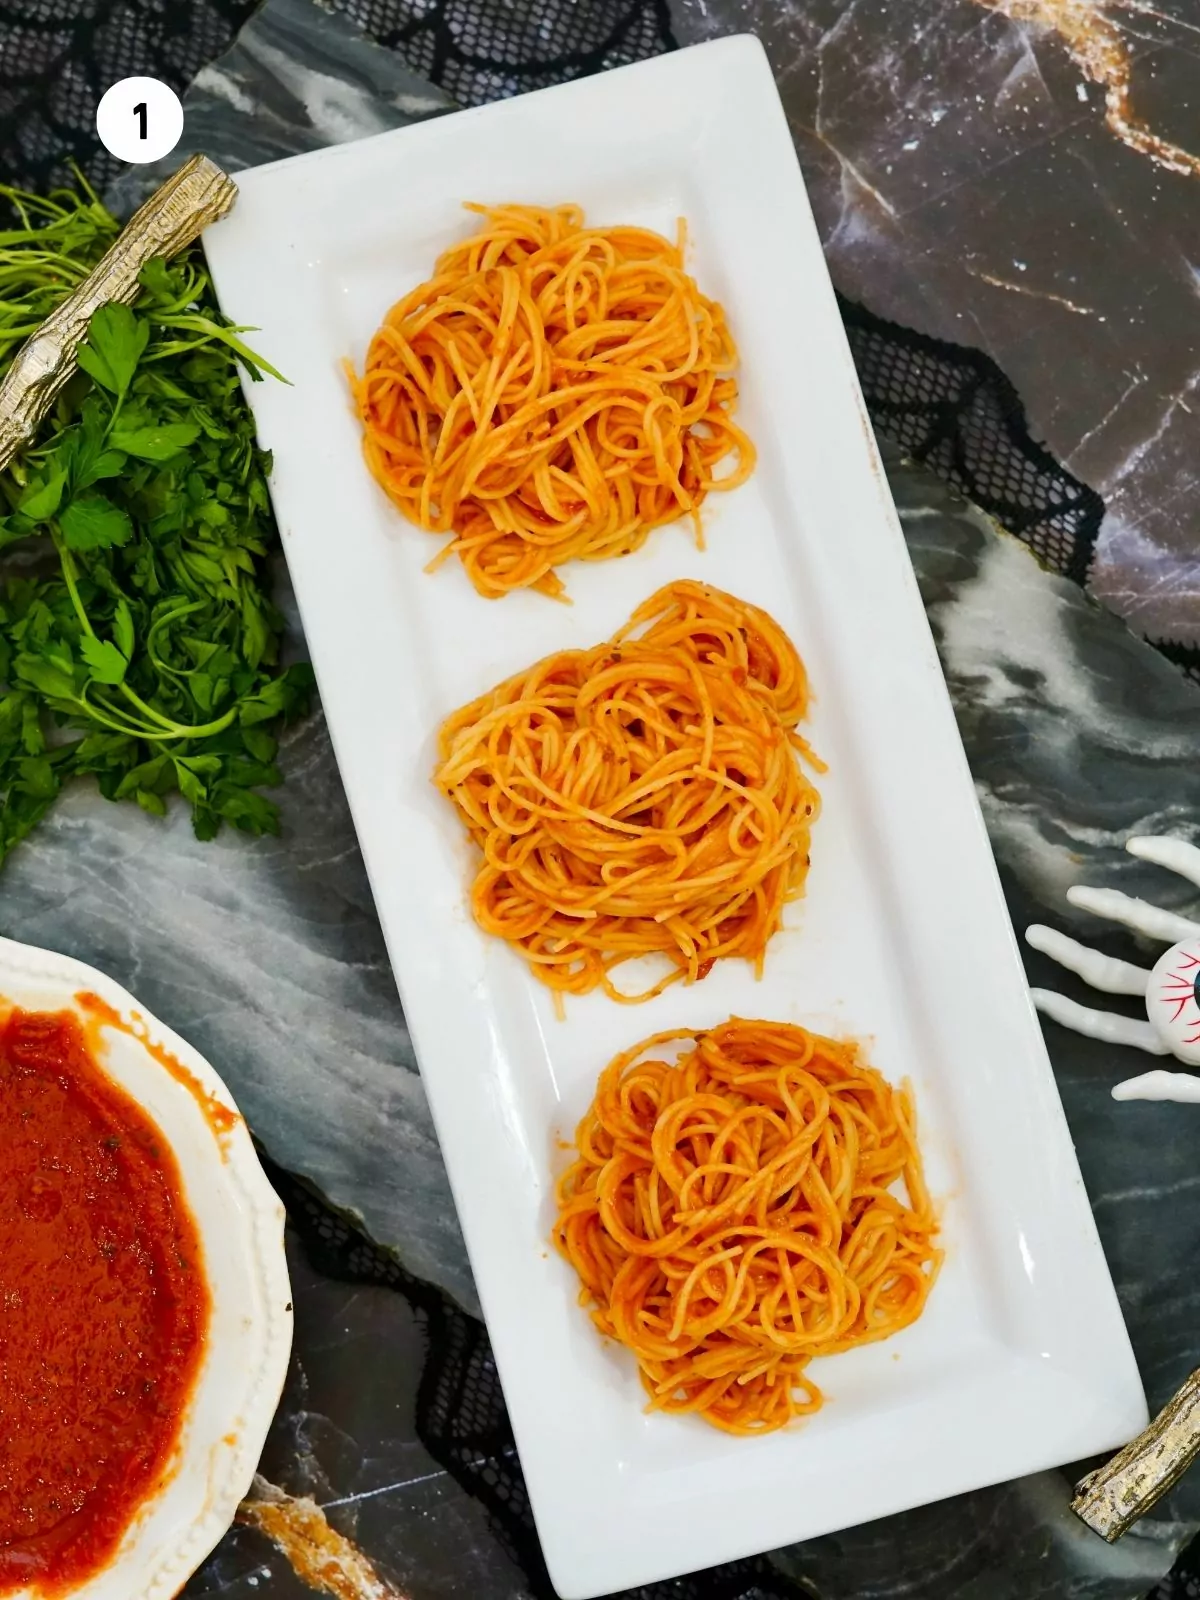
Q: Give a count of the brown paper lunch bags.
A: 0